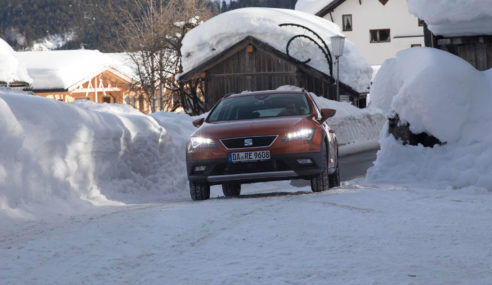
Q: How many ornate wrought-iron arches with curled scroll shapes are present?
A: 1